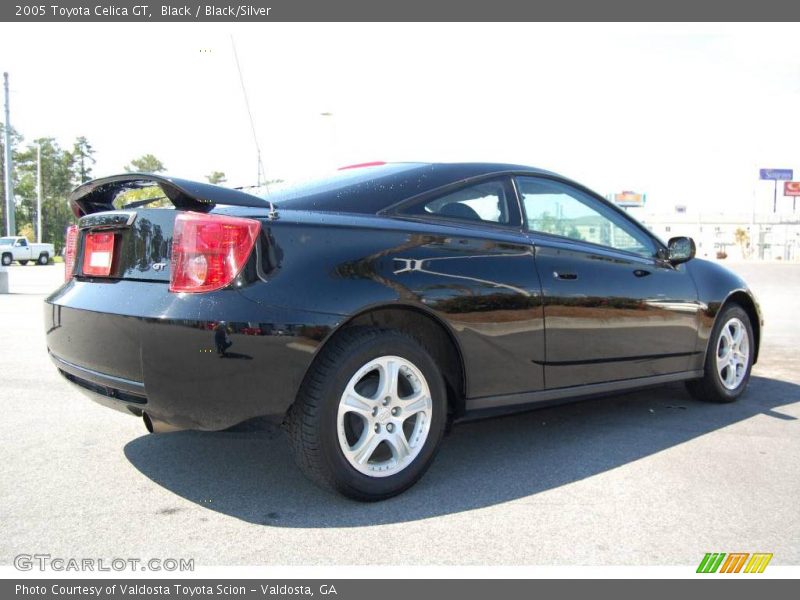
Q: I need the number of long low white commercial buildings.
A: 1